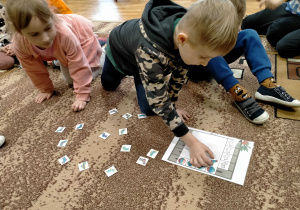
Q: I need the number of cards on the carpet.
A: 14